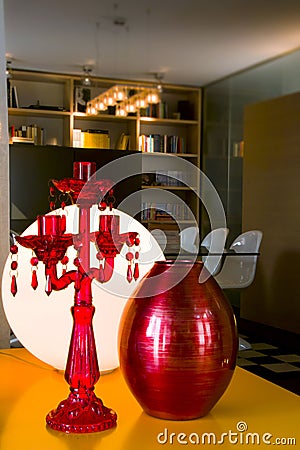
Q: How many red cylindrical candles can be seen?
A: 3